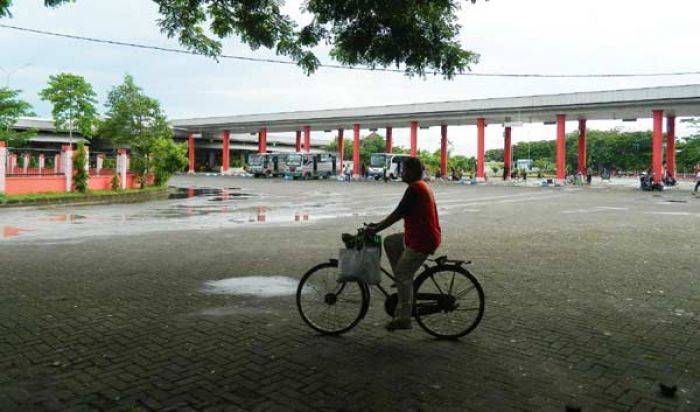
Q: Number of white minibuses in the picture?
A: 3